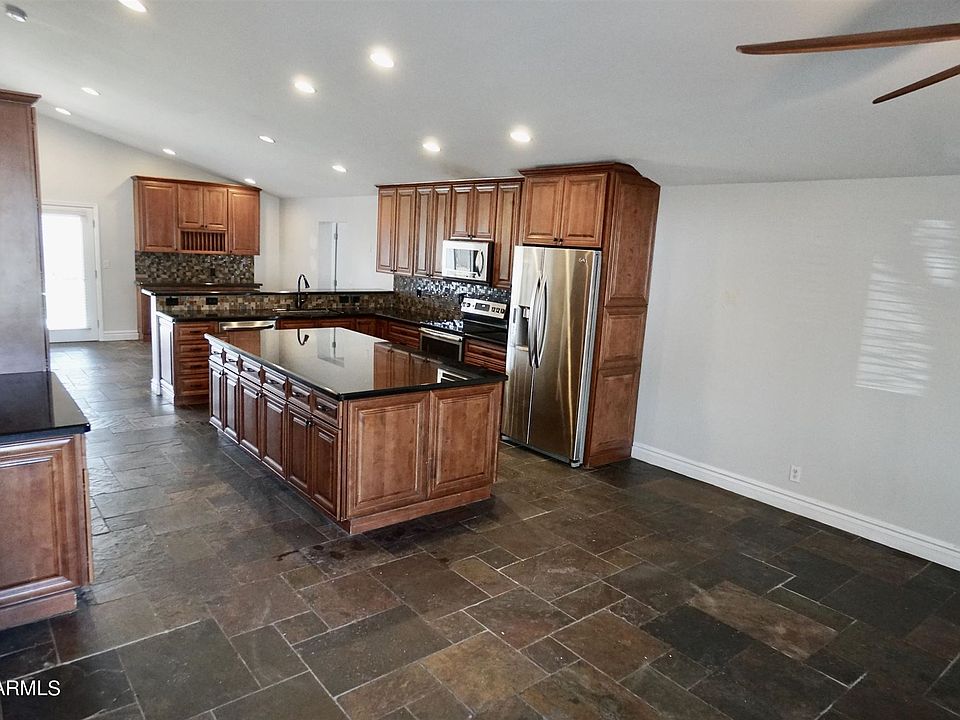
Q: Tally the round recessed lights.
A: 11